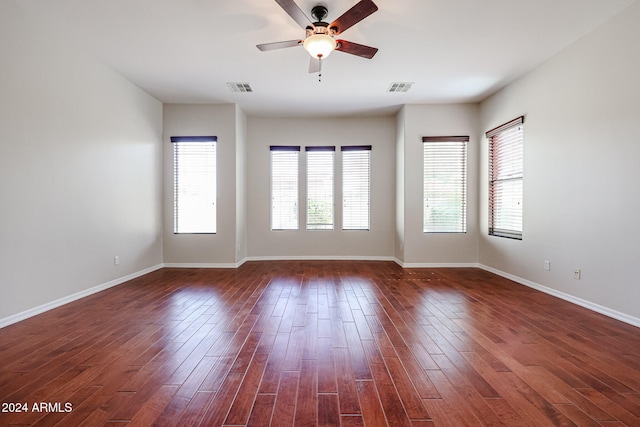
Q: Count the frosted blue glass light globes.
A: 0